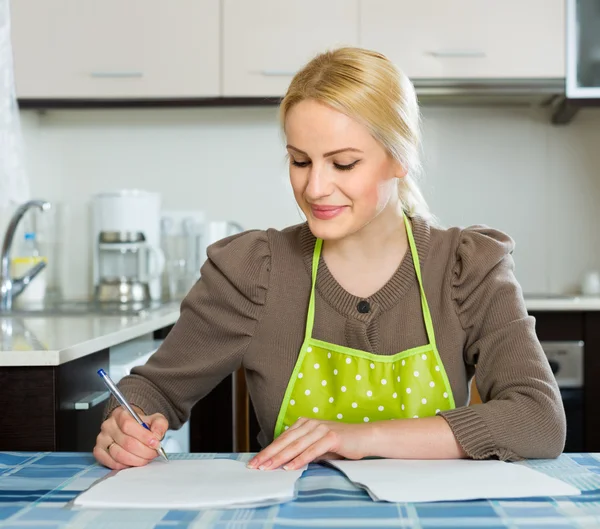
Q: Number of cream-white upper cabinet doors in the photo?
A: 3